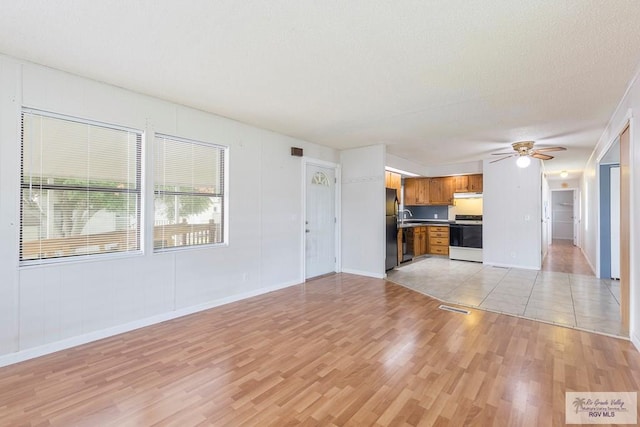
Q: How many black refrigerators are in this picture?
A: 1